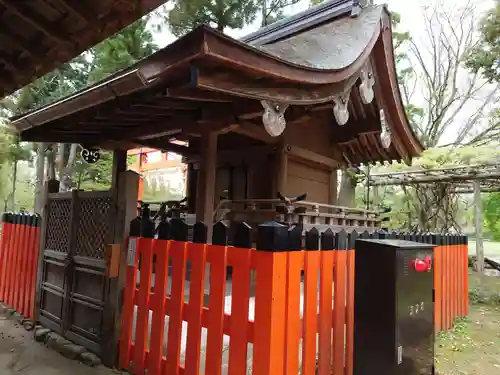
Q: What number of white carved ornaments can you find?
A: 4